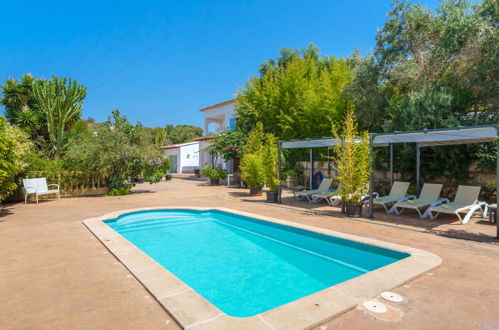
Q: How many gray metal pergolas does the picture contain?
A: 2